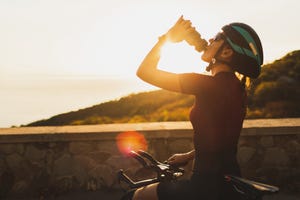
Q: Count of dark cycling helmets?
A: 1